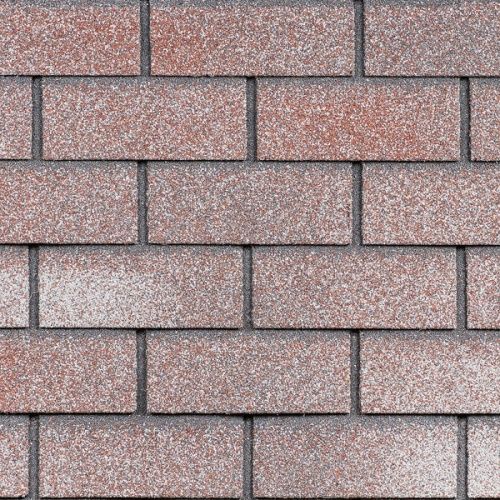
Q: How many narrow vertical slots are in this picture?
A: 15